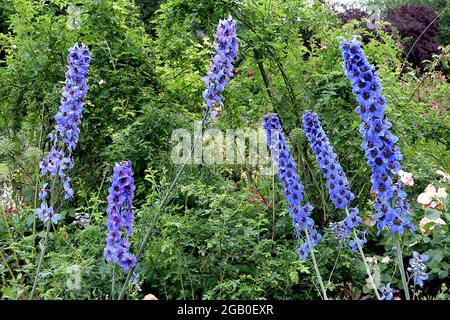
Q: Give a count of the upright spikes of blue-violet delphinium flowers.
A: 6